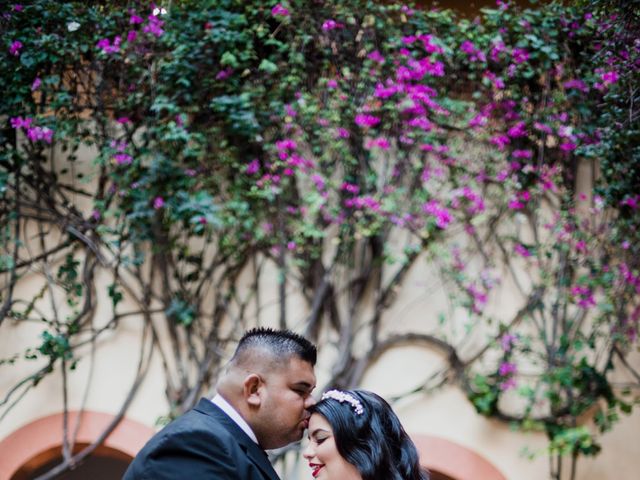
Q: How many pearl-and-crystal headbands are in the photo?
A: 1